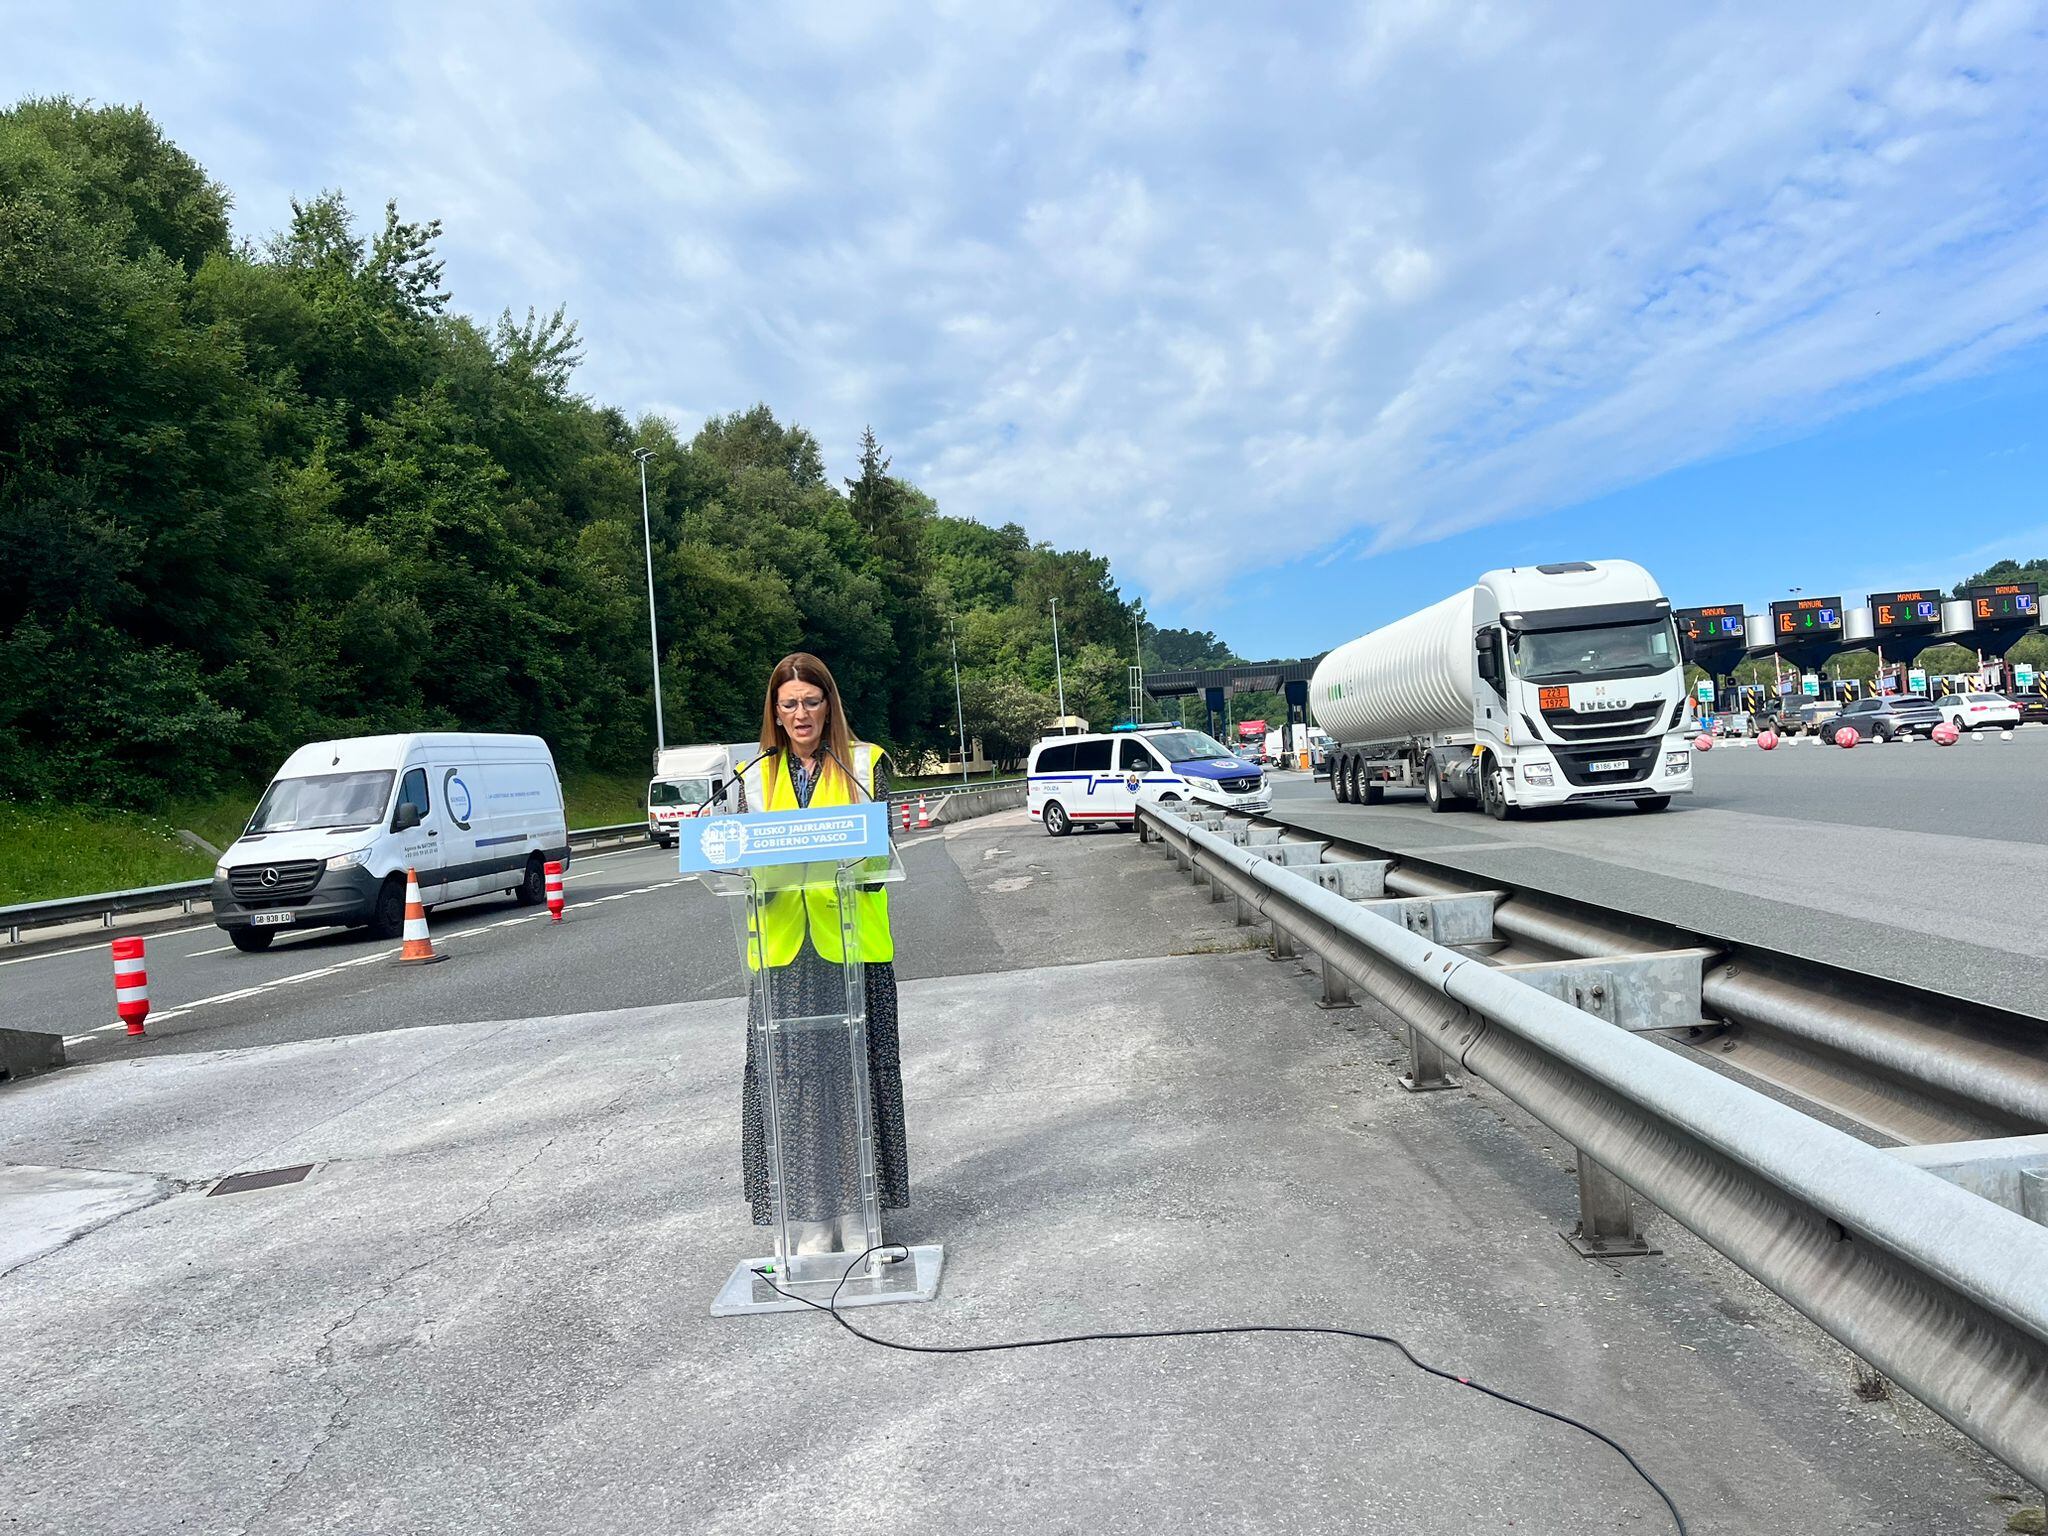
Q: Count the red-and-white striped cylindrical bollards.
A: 3